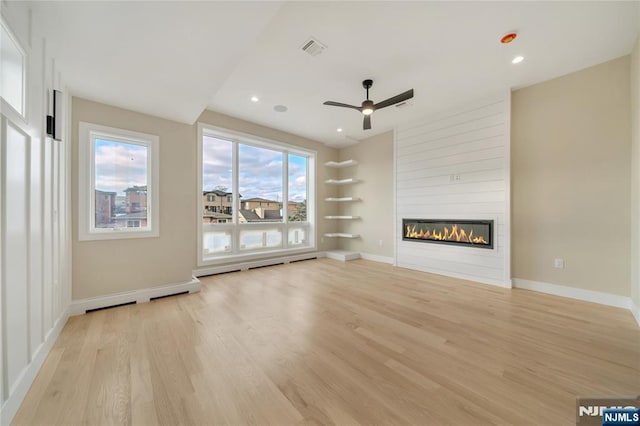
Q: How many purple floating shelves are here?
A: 0